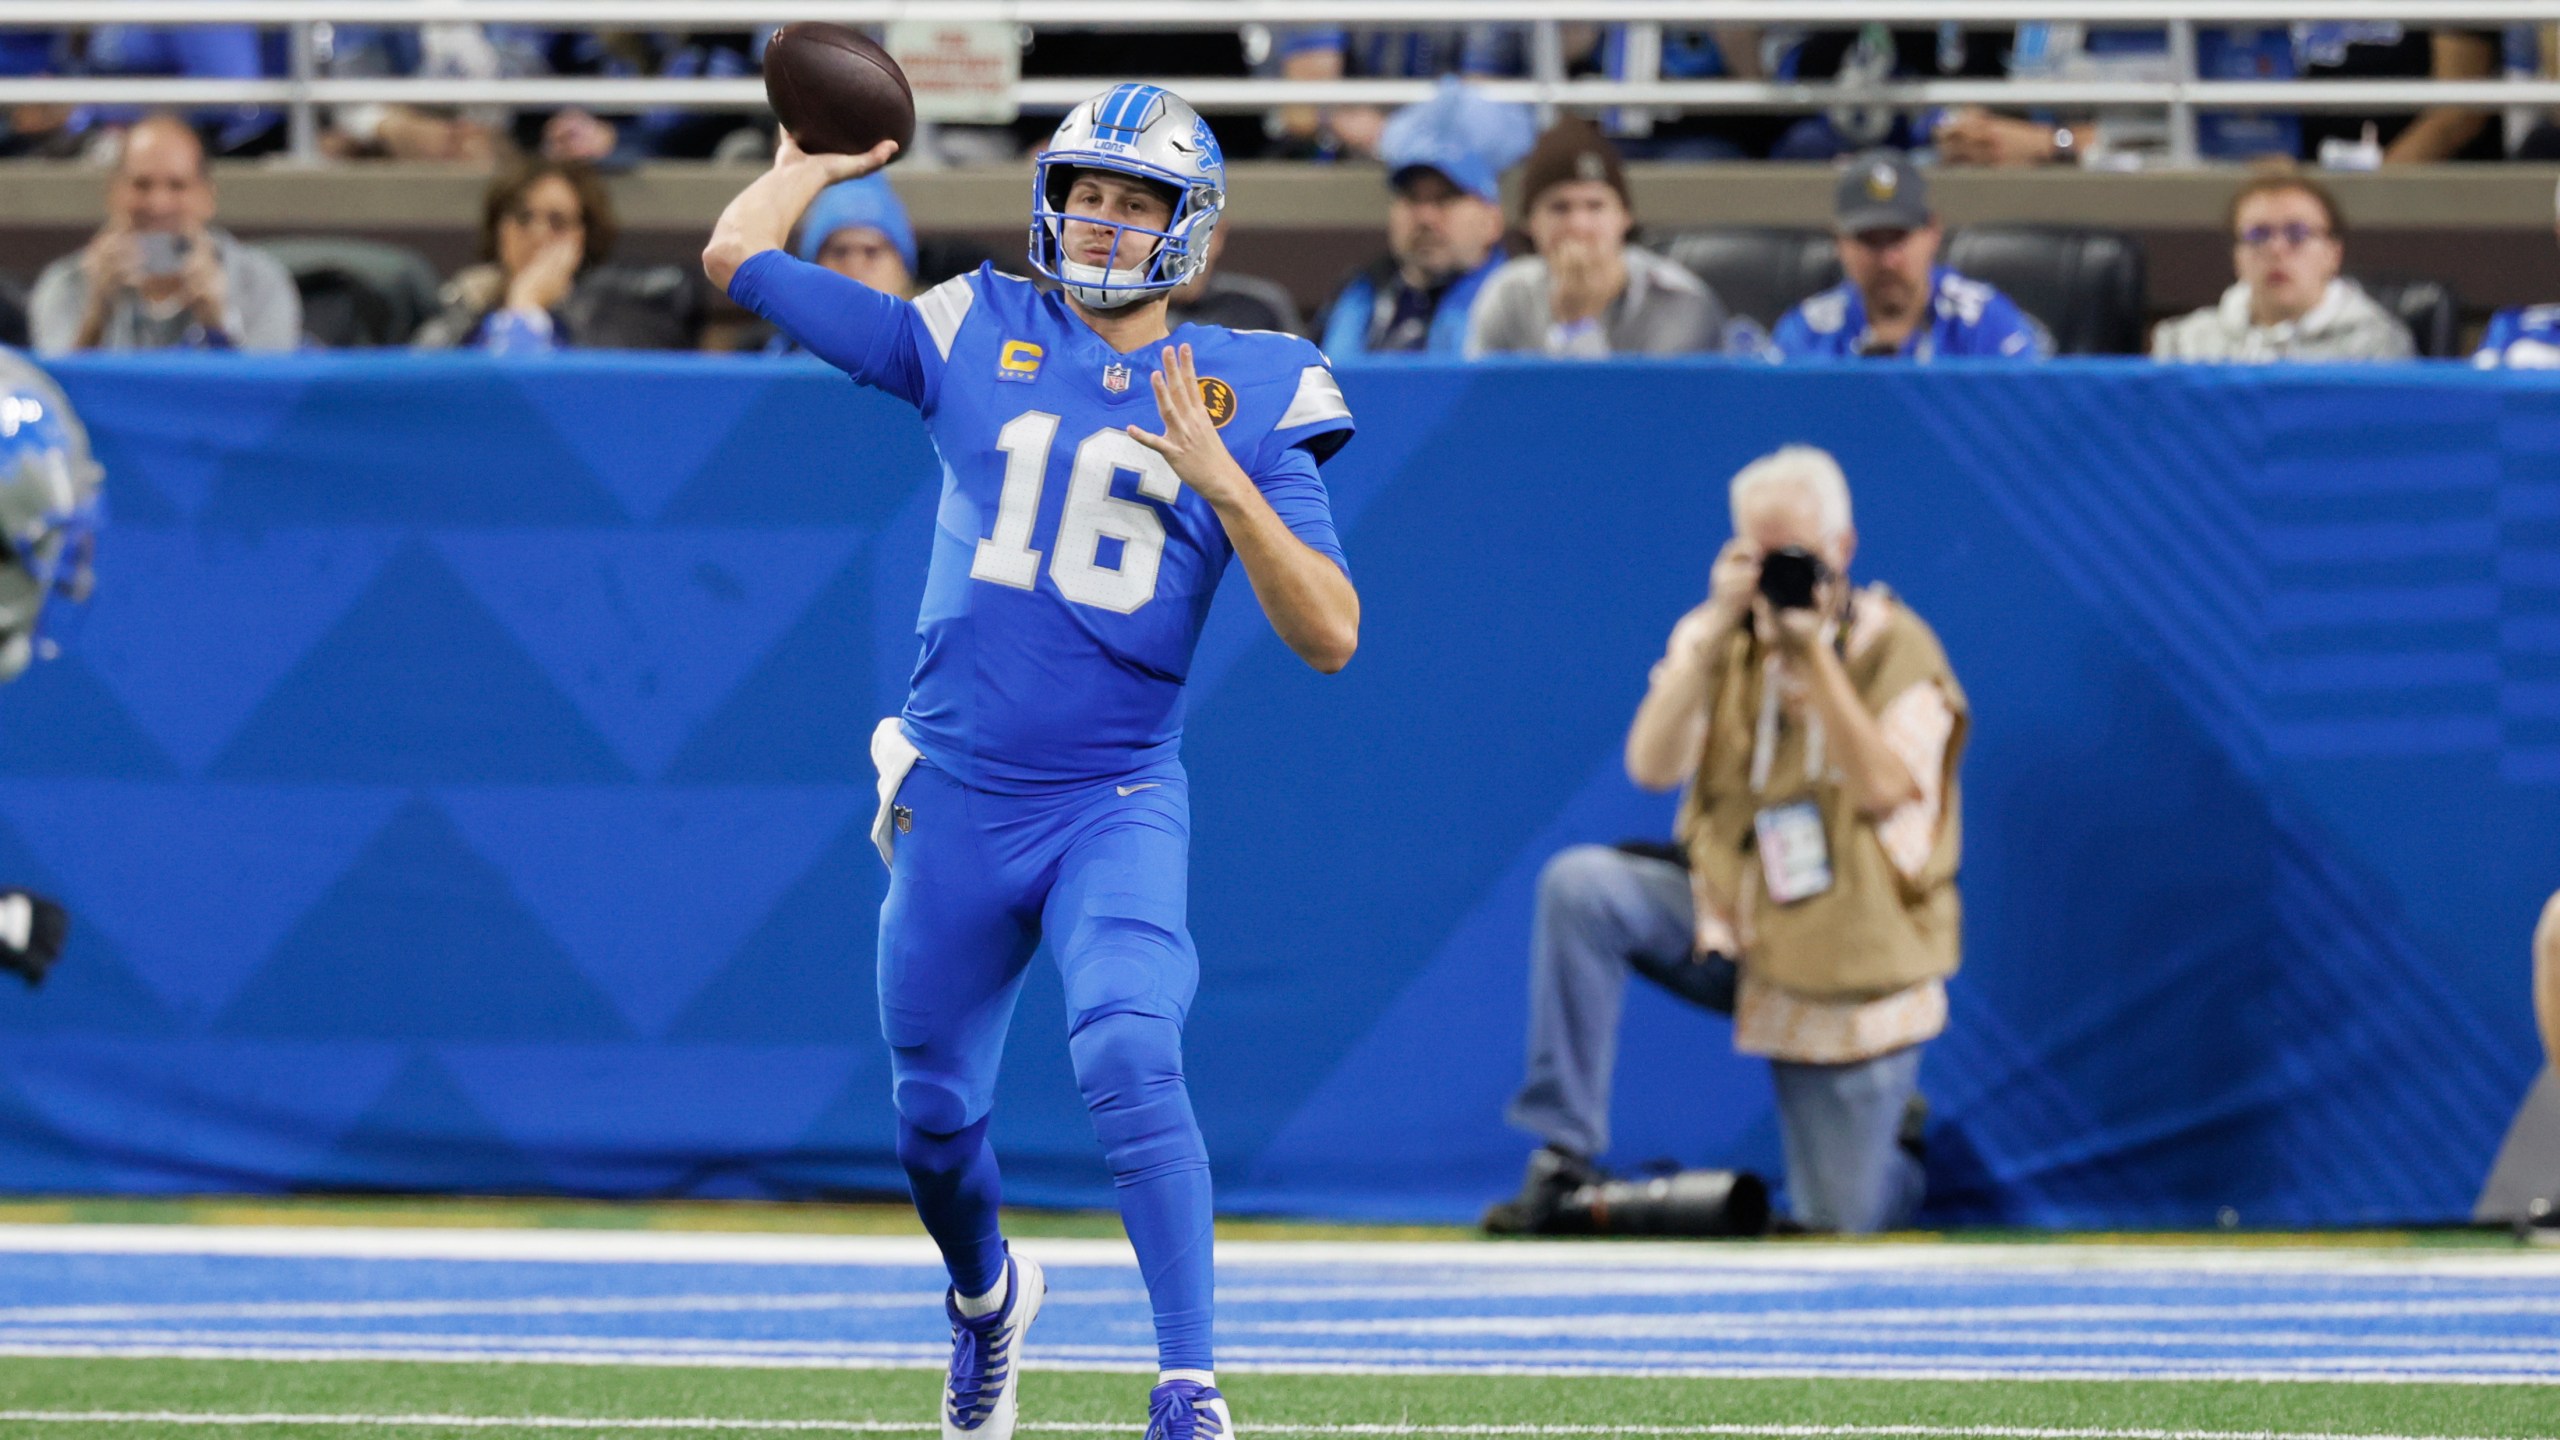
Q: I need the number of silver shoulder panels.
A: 2